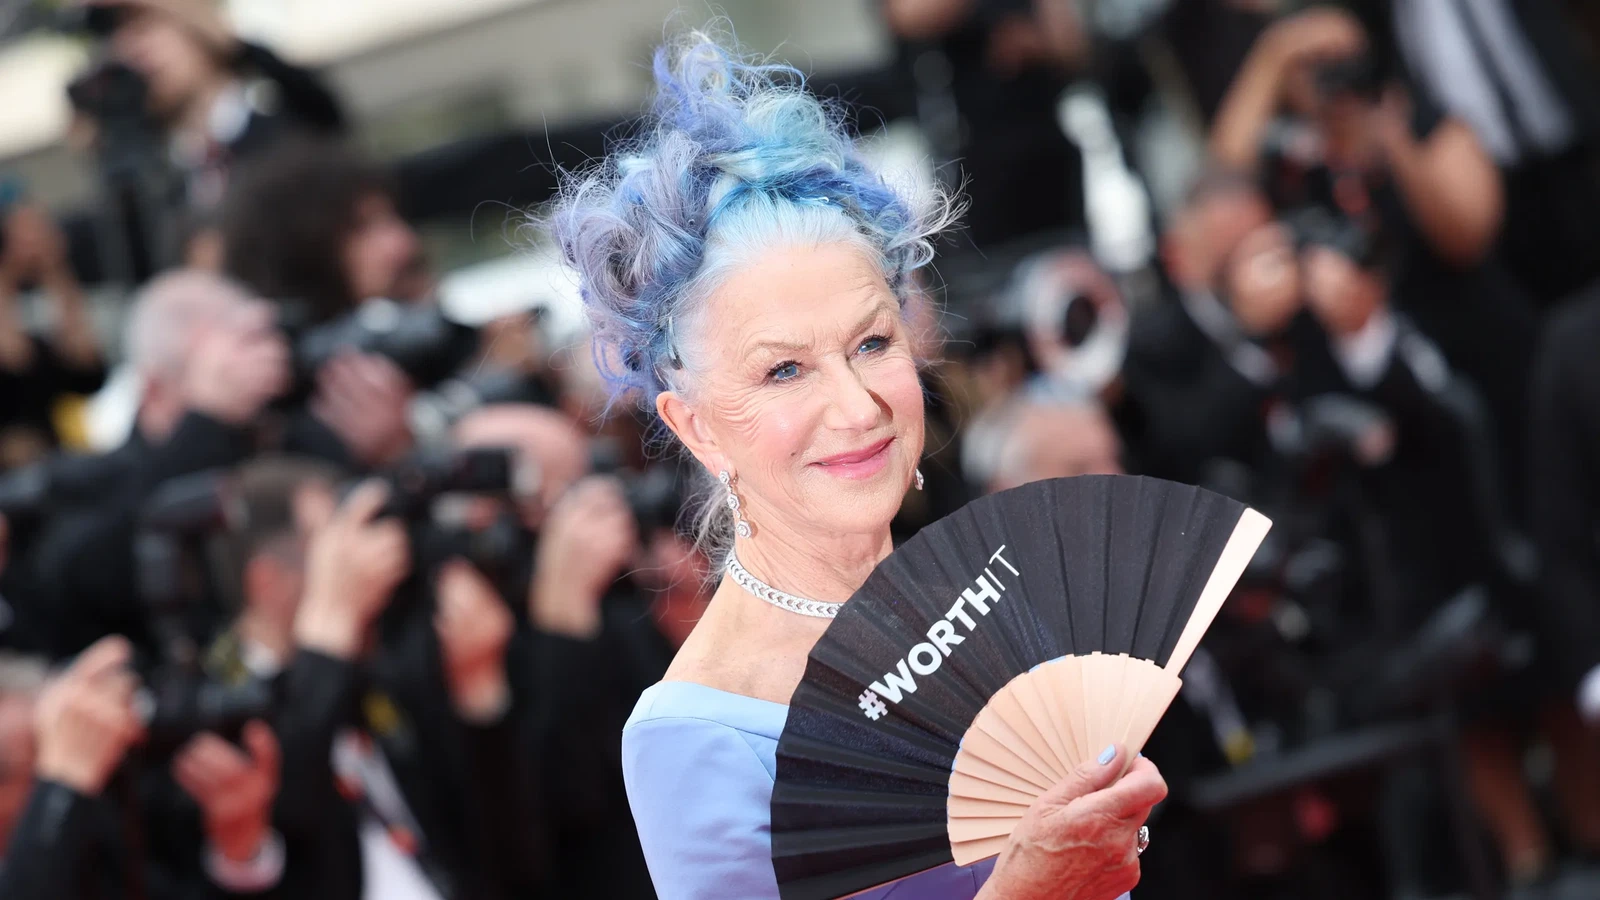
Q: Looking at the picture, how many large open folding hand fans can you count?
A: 1